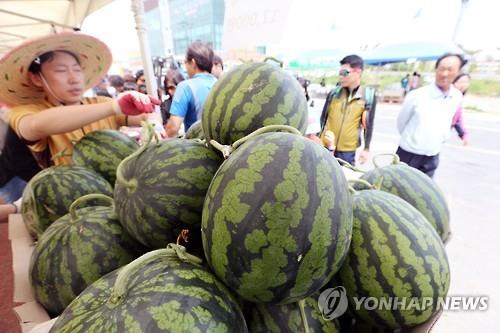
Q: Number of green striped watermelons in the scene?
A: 11